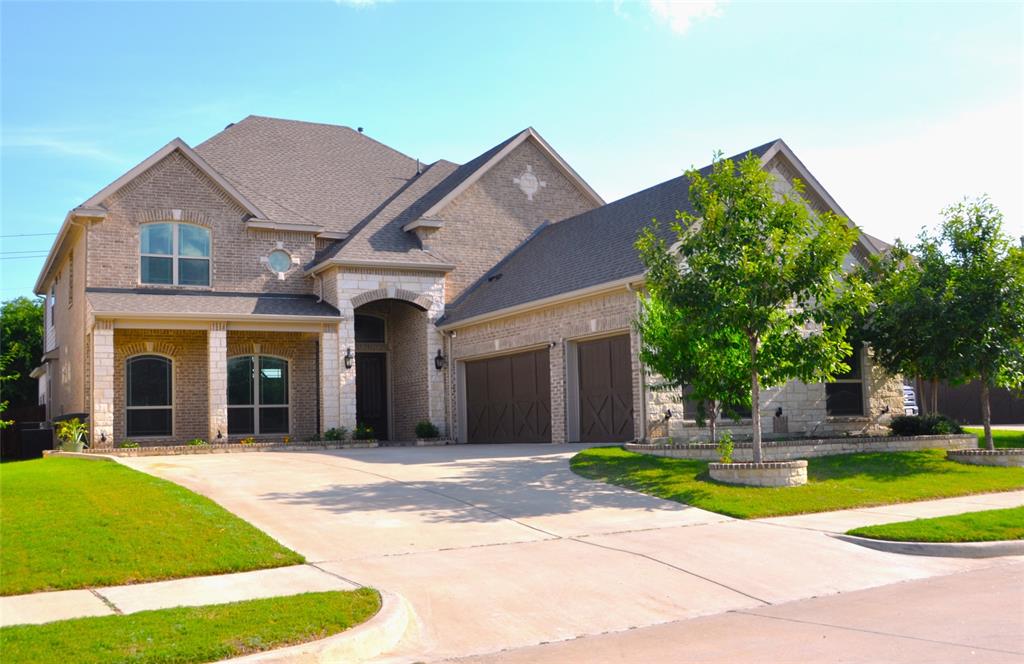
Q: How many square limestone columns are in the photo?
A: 3